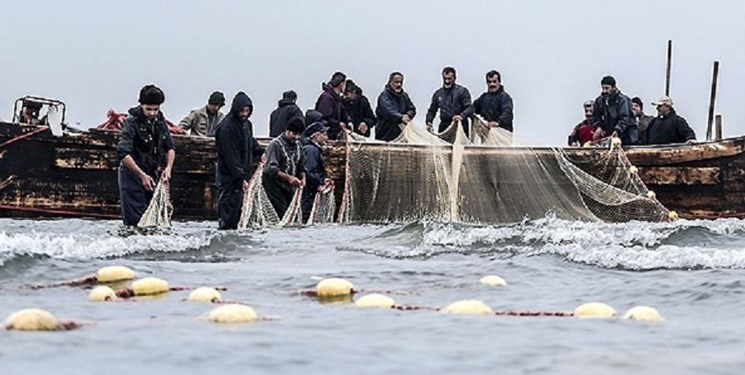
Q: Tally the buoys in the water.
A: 12